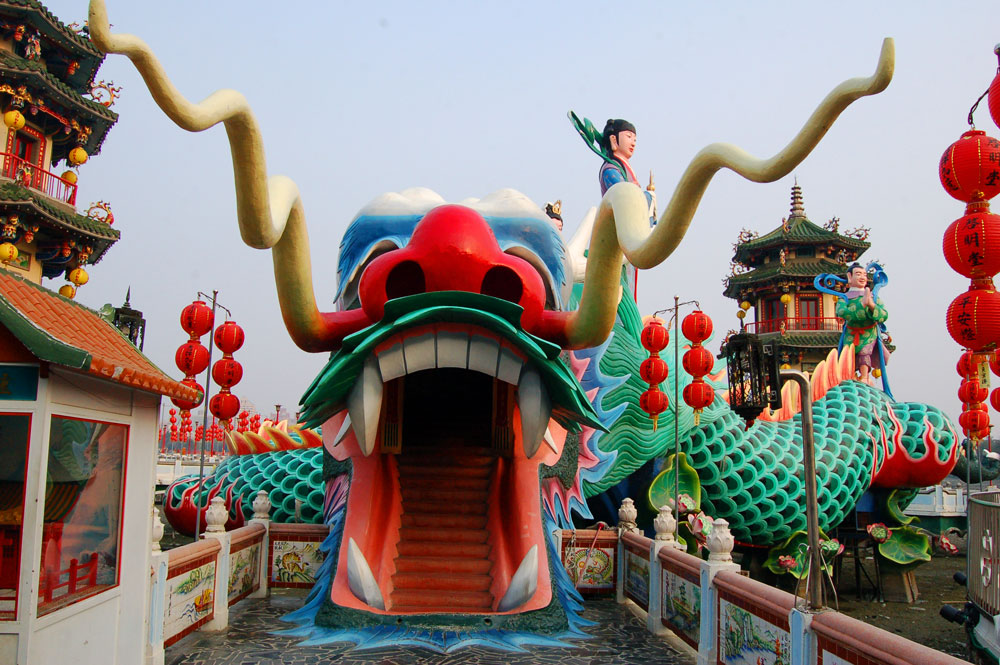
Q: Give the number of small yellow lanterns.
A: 12